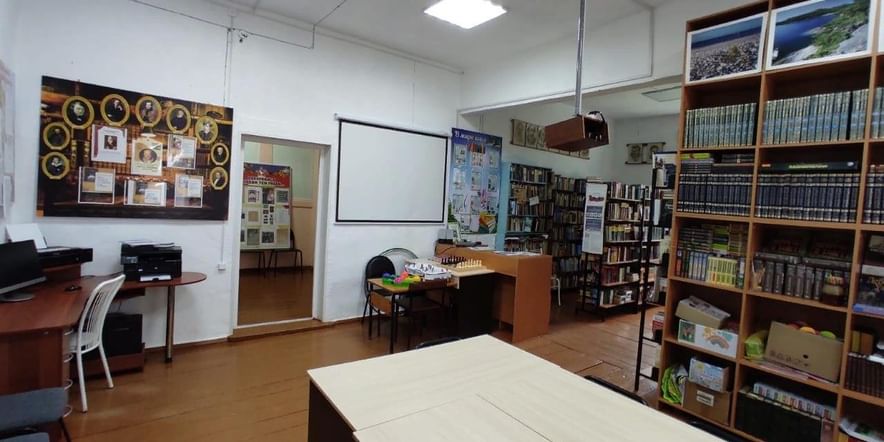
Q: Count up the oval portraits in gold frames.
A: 9